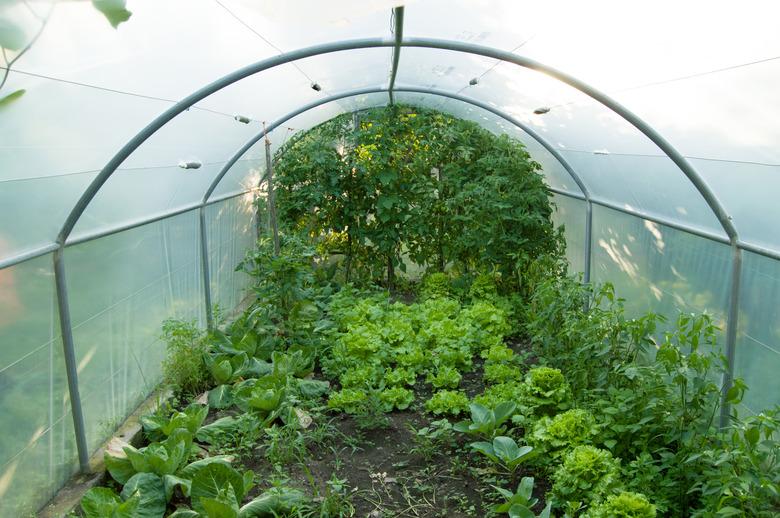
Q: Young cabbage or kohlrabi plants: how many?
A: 3